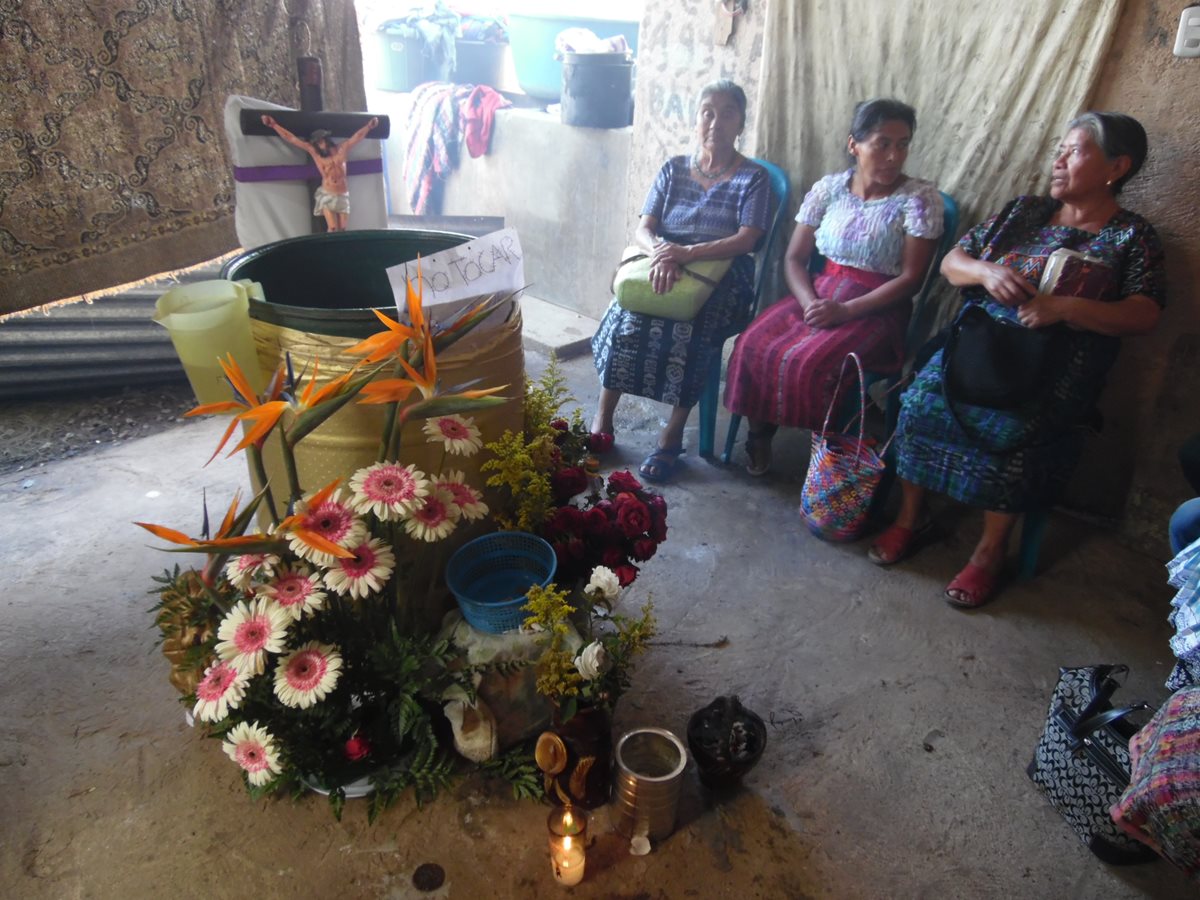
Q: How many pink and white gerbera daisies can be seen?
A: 12